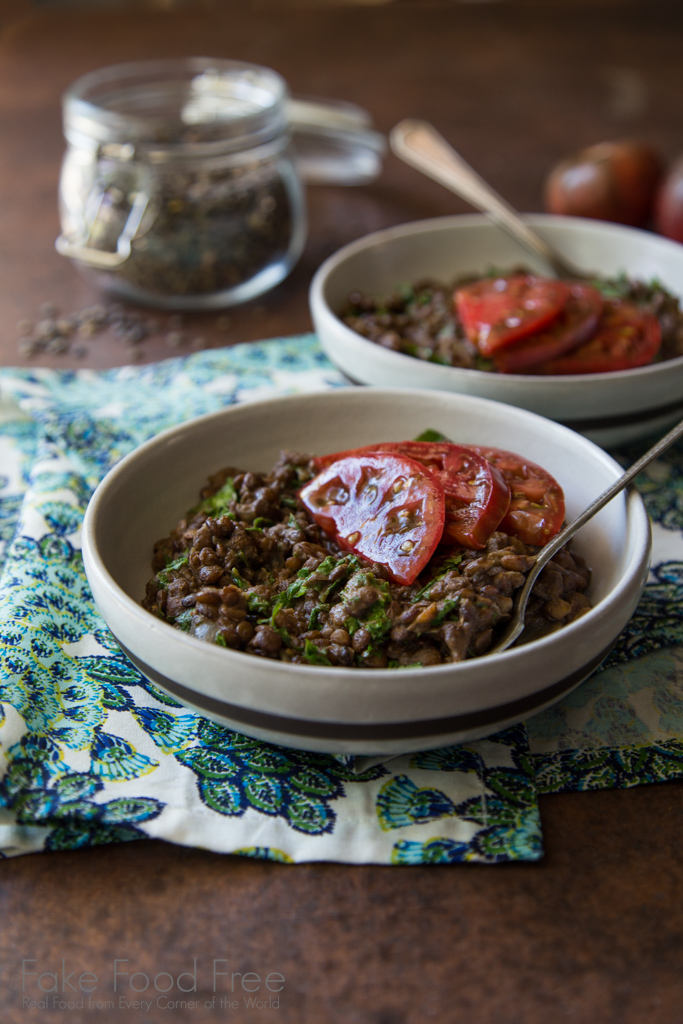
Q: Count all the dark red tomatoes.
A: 2